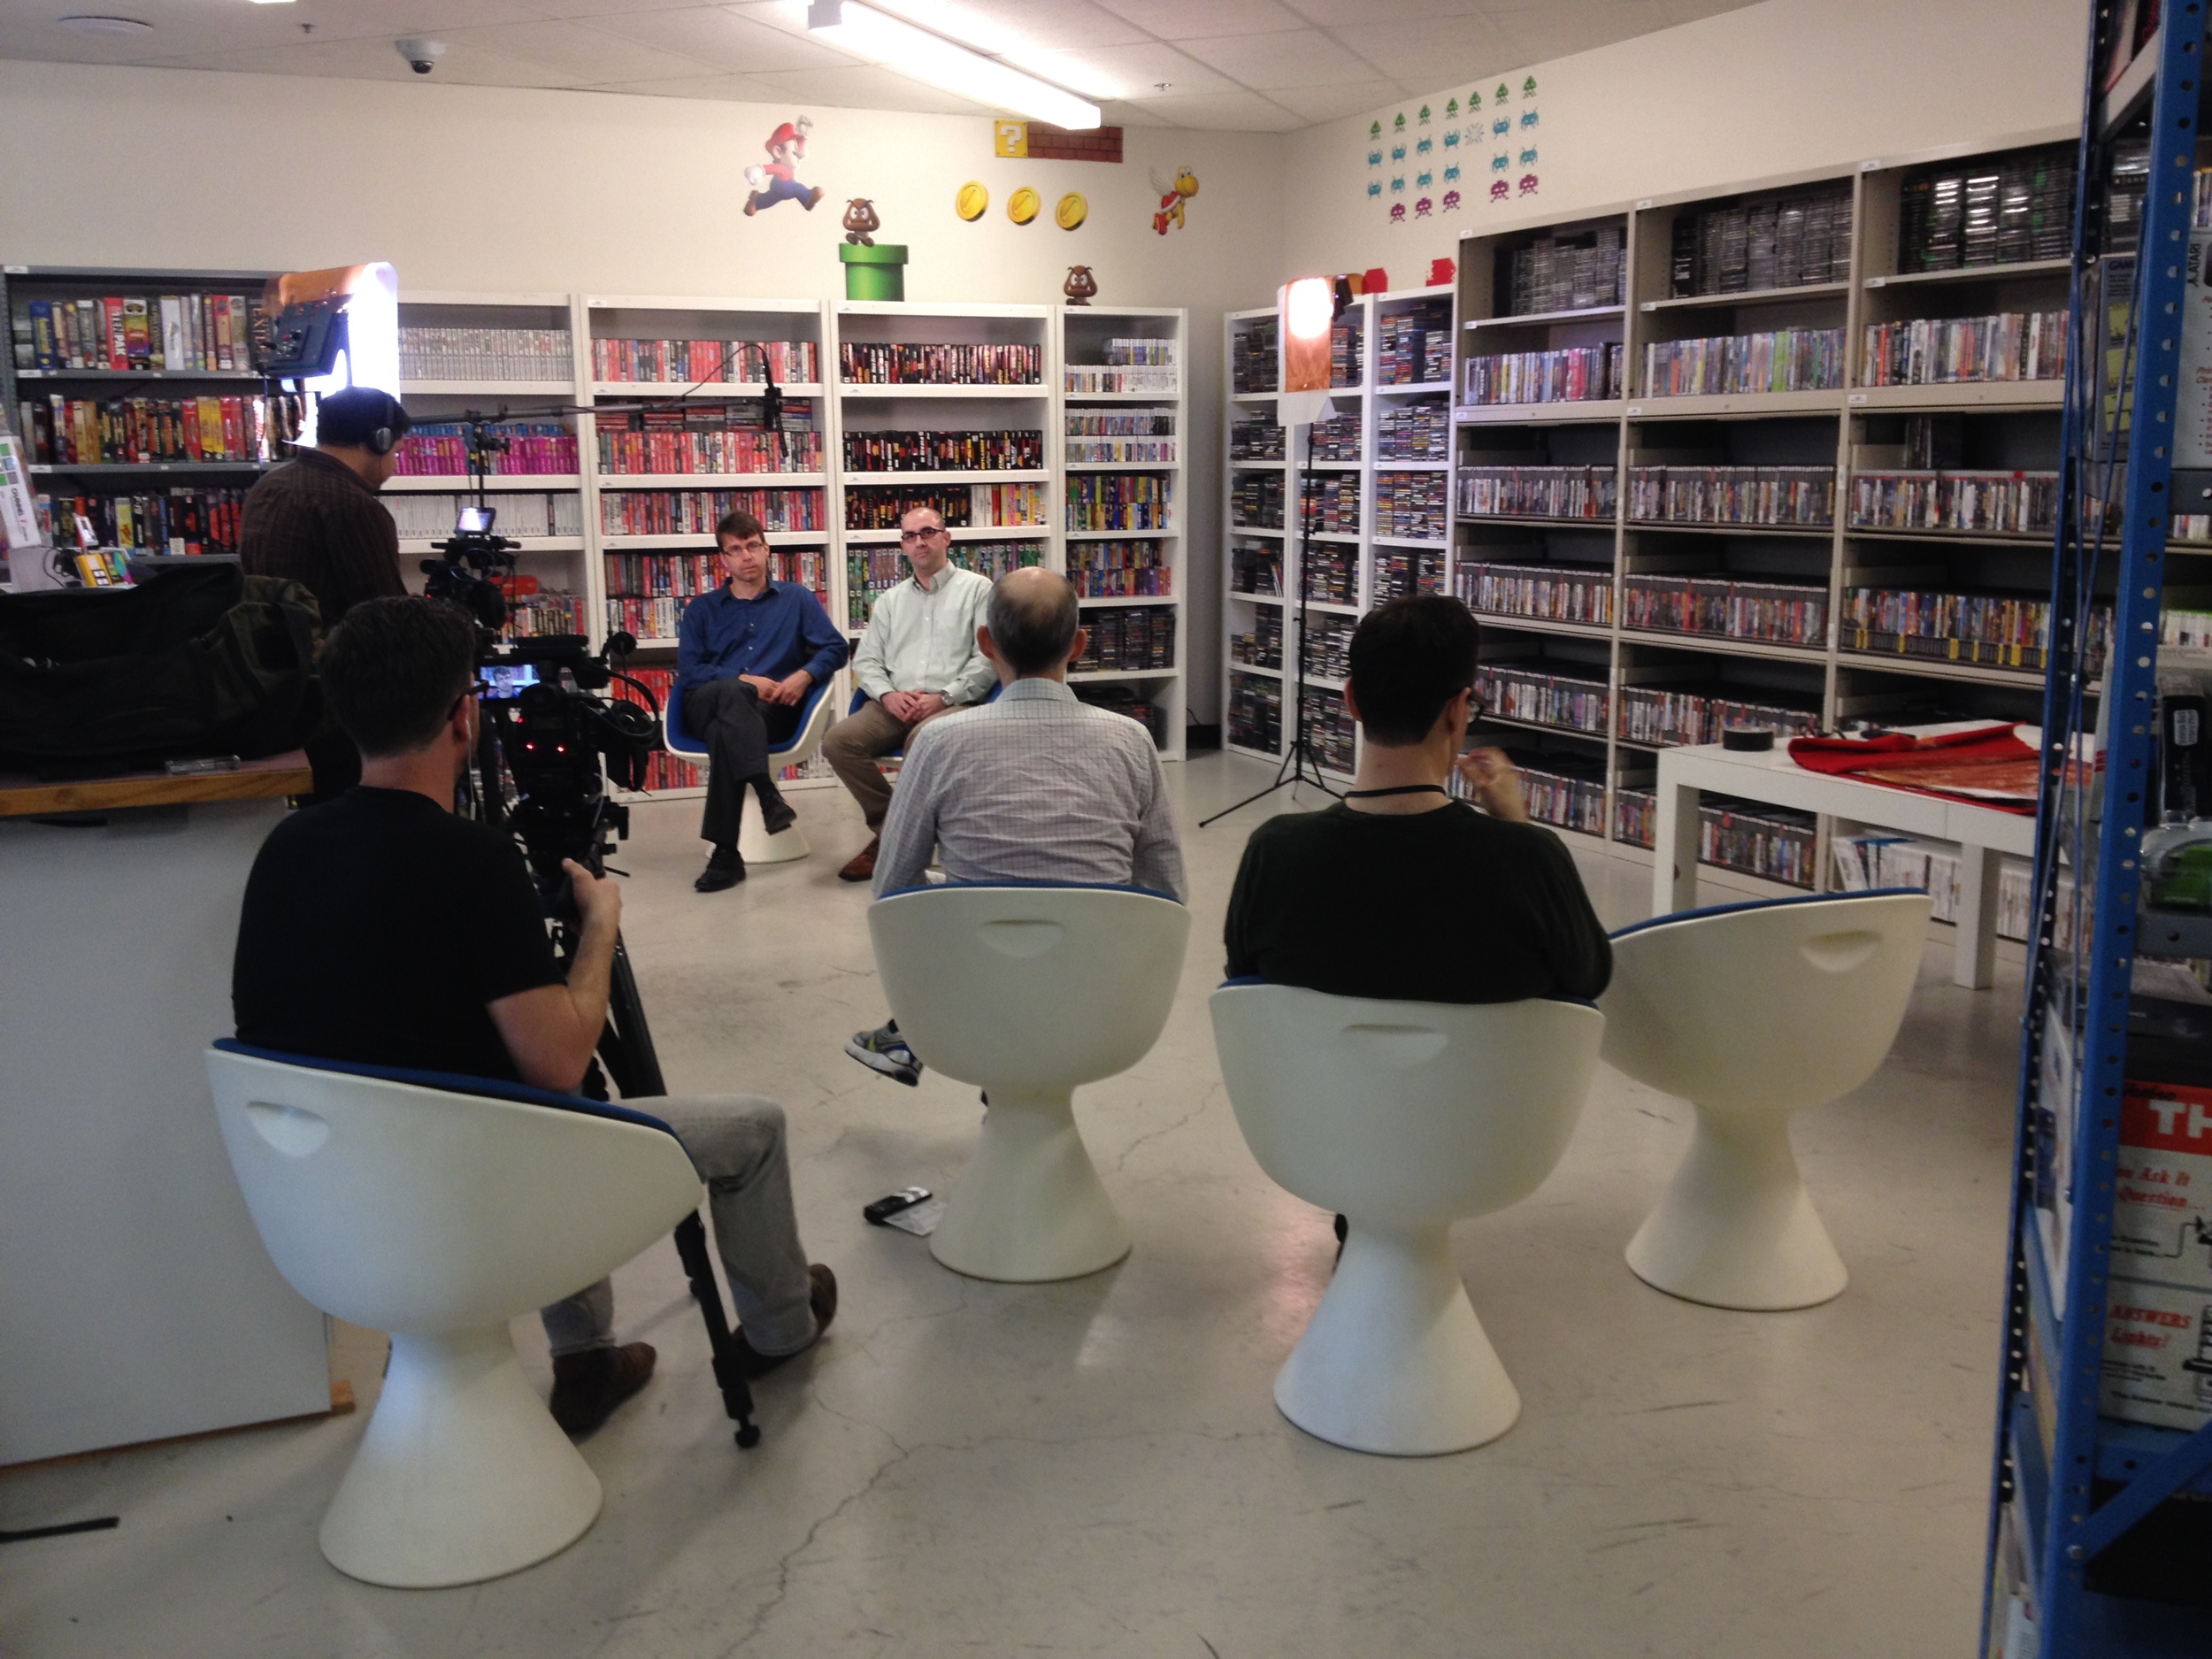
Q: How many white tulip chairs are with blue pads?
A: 6